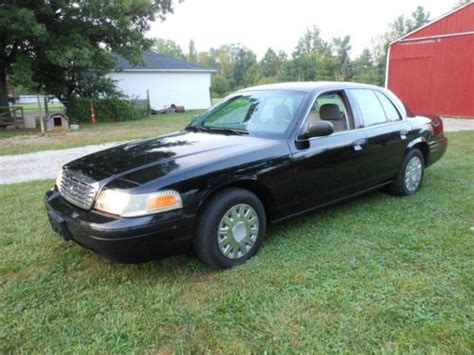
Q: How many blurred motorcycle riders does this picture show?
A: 0